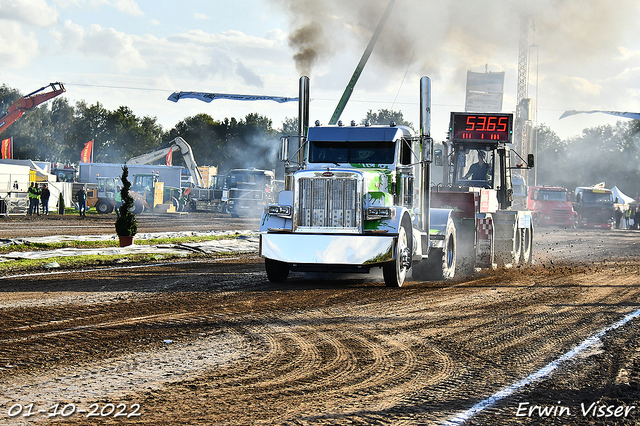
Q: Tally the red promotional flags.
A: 3